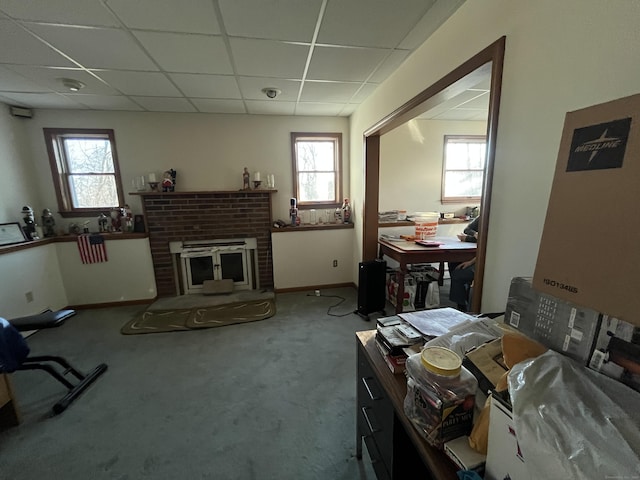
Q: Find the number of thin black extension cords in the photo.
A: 1